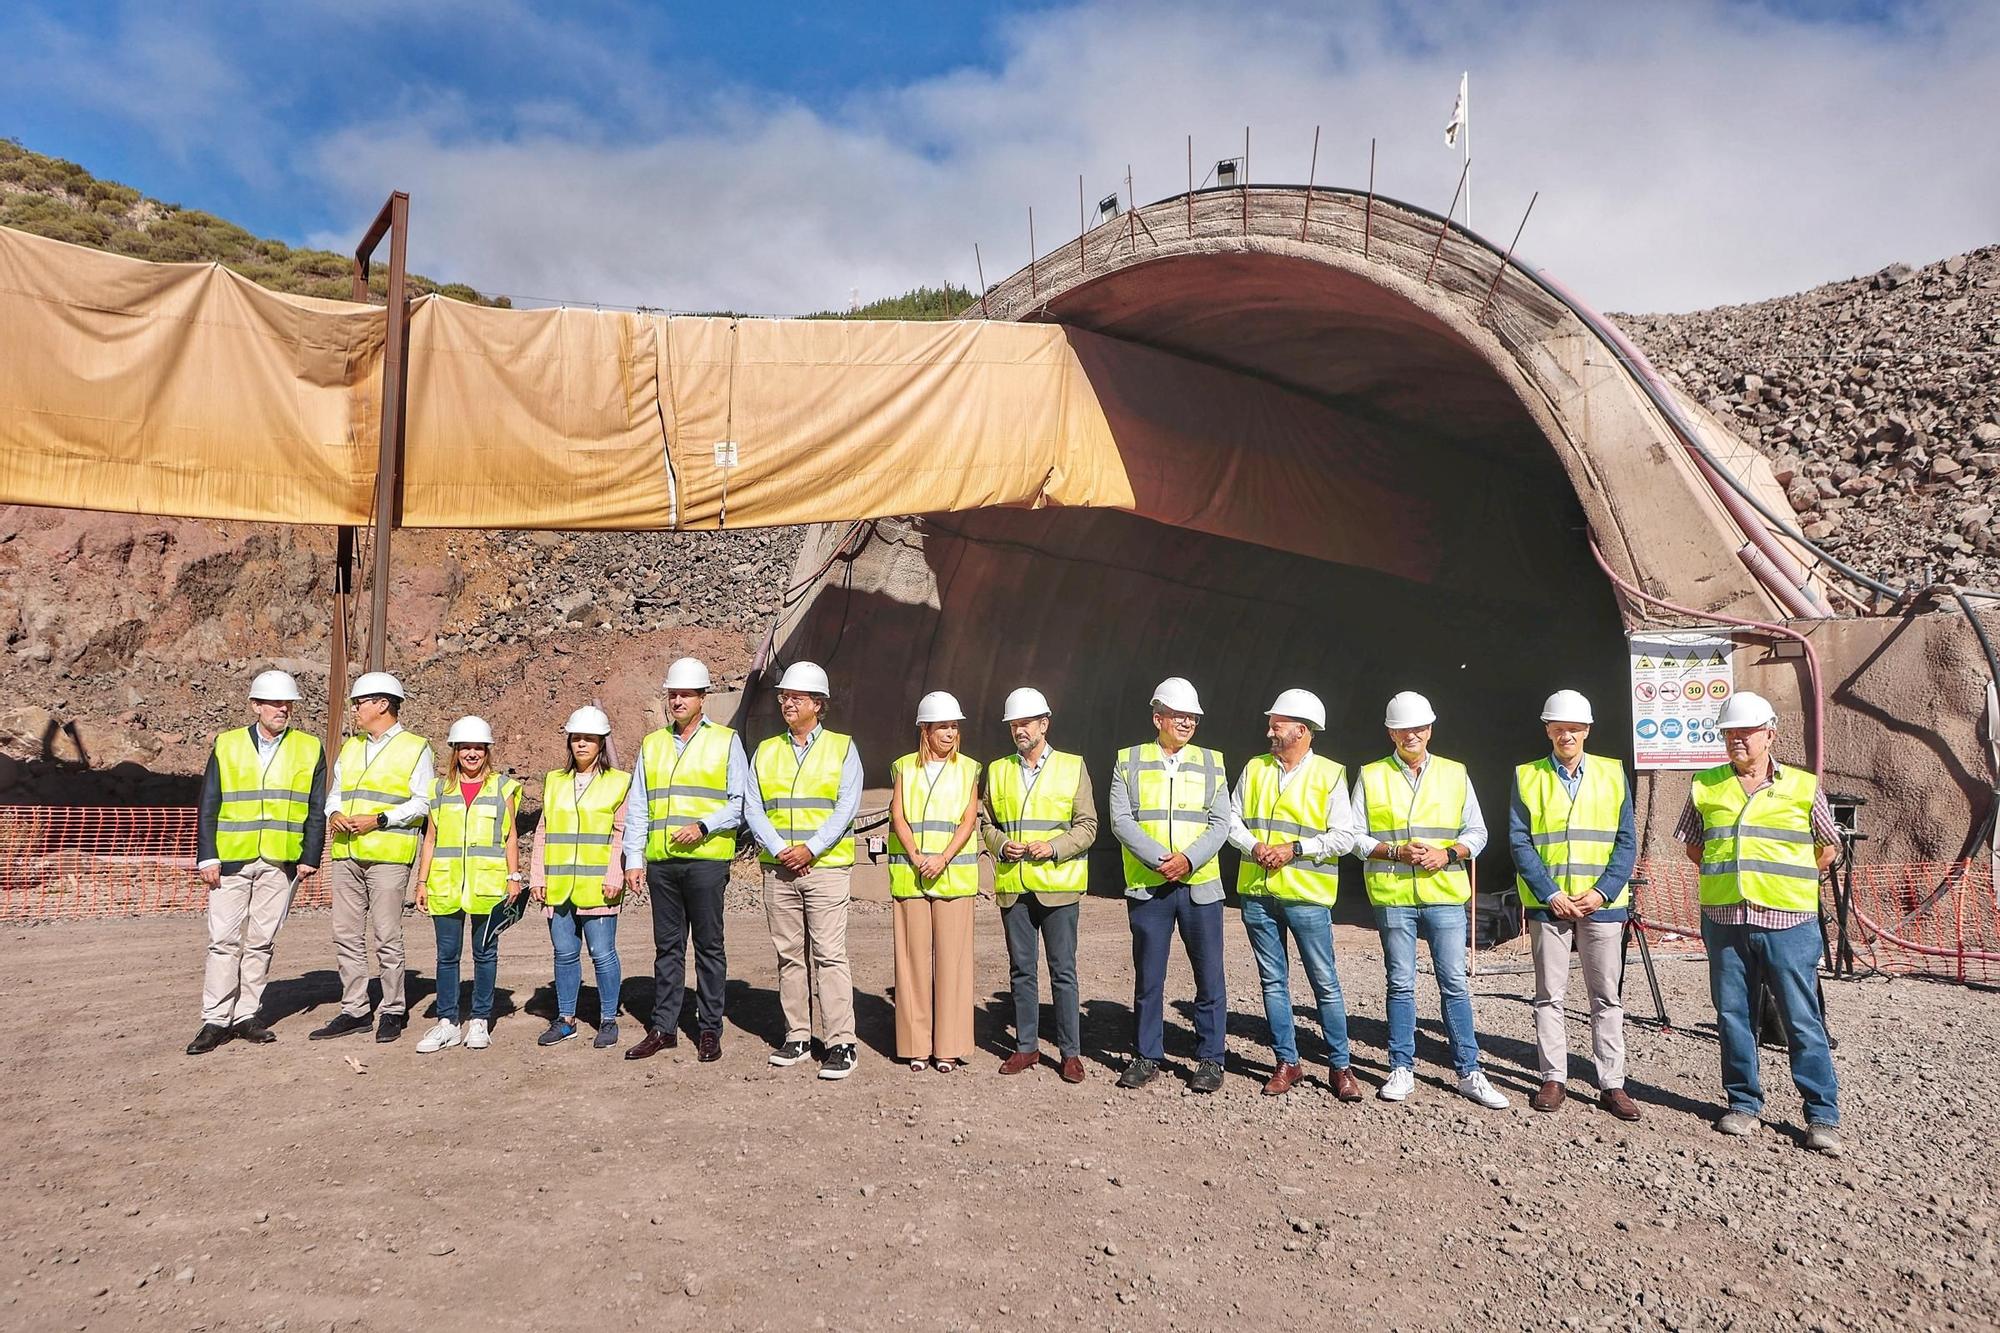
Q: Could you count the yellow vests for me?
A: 13